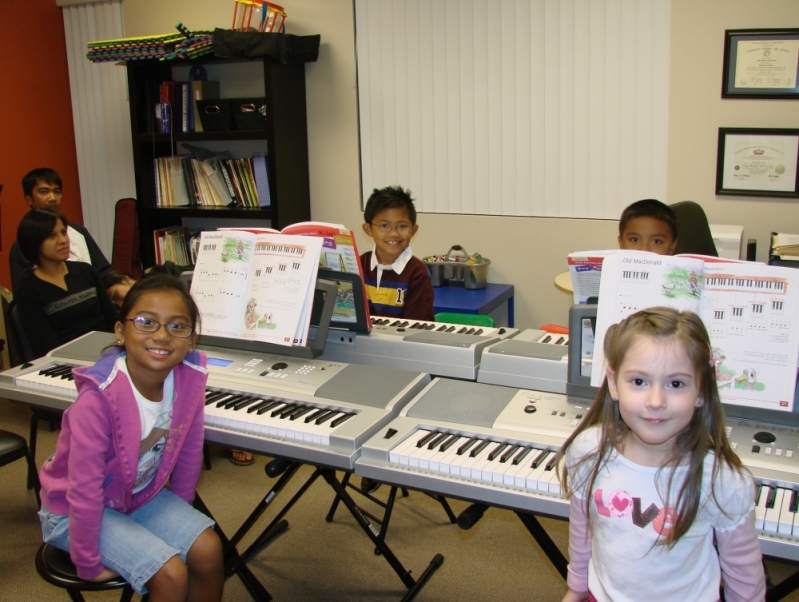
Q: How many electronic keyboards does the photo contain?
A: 4